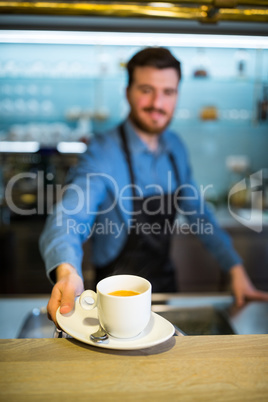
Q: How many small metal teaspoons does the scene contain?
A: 1